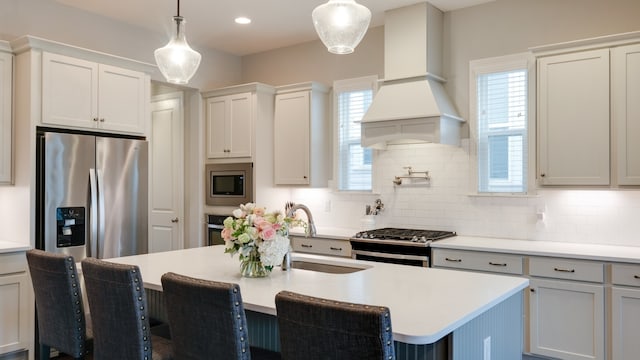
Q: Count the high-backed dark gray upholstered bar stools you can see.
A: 4